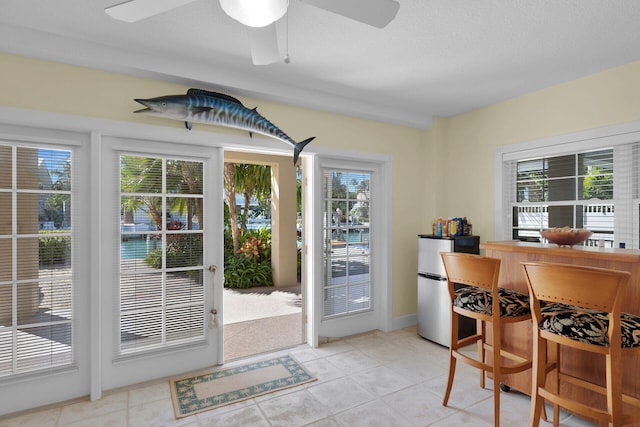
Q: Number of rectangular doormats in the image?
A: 1